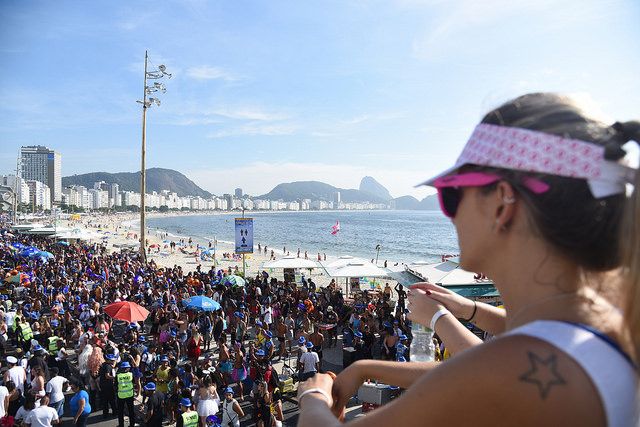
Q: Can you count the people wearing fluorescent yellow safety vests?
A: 5